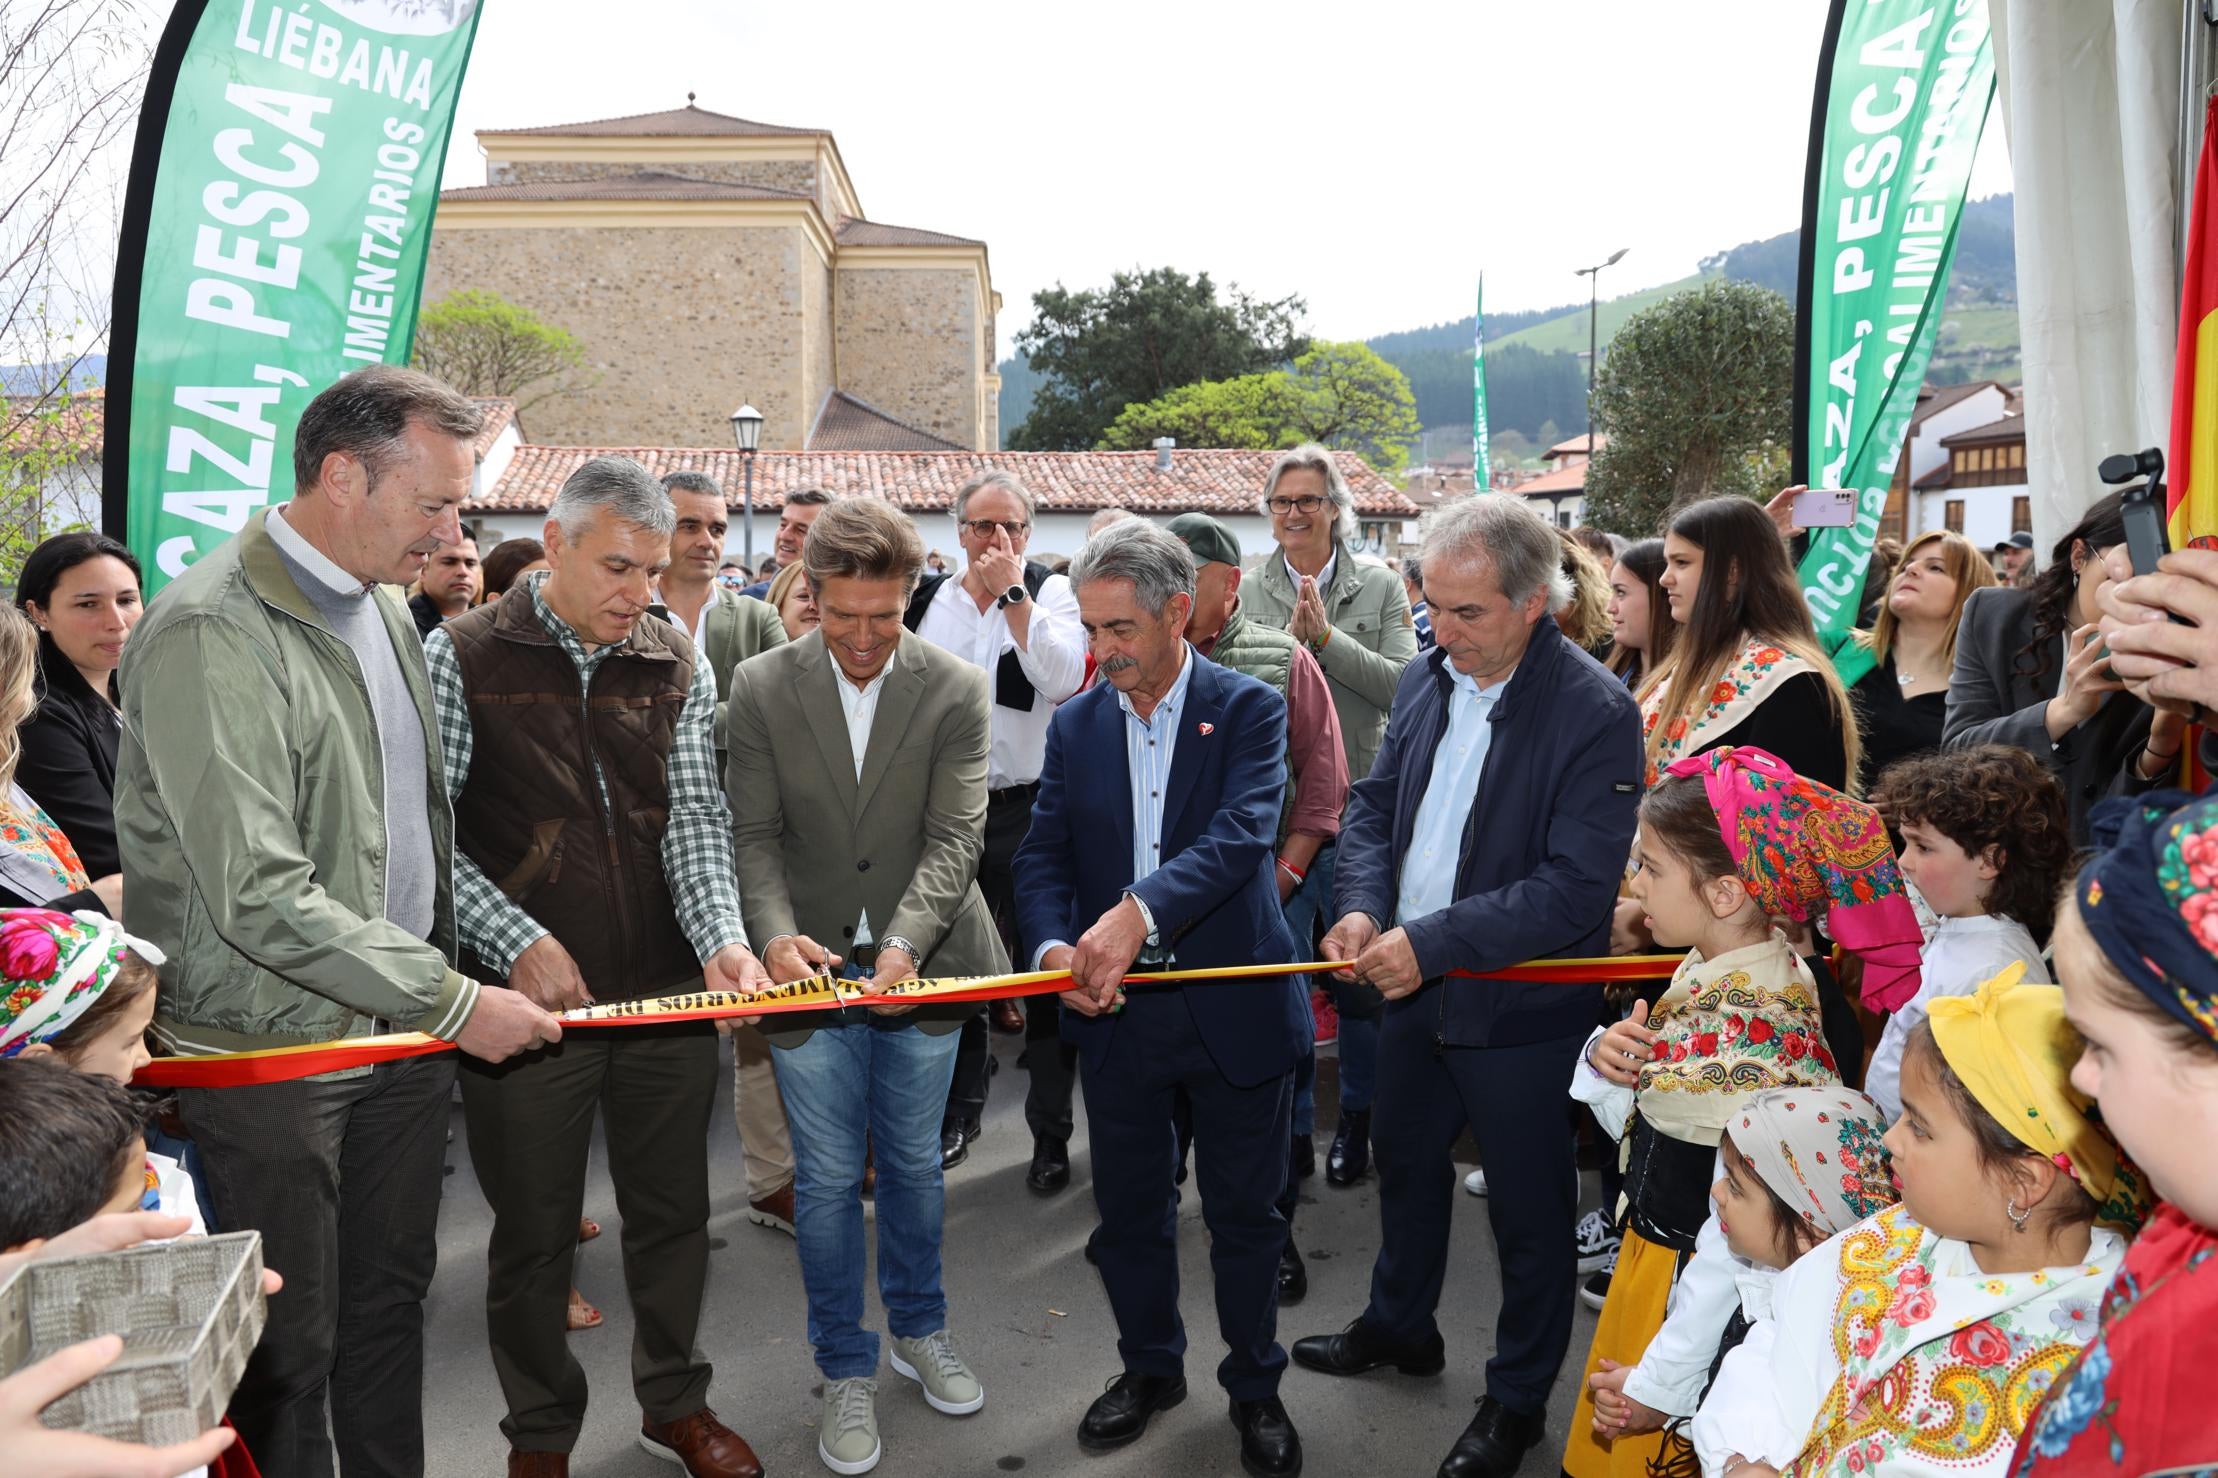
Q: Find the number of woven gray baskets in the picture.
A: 1